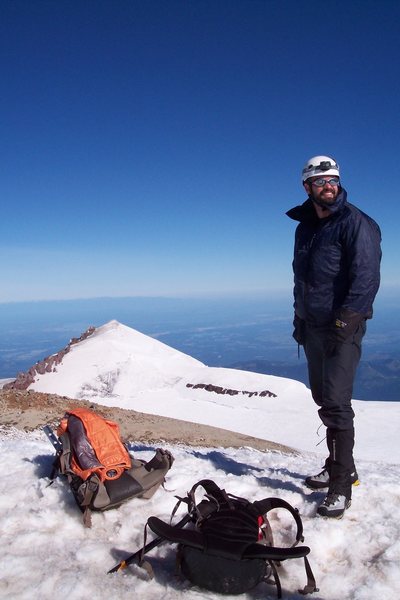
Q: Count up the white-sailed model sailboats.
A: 0